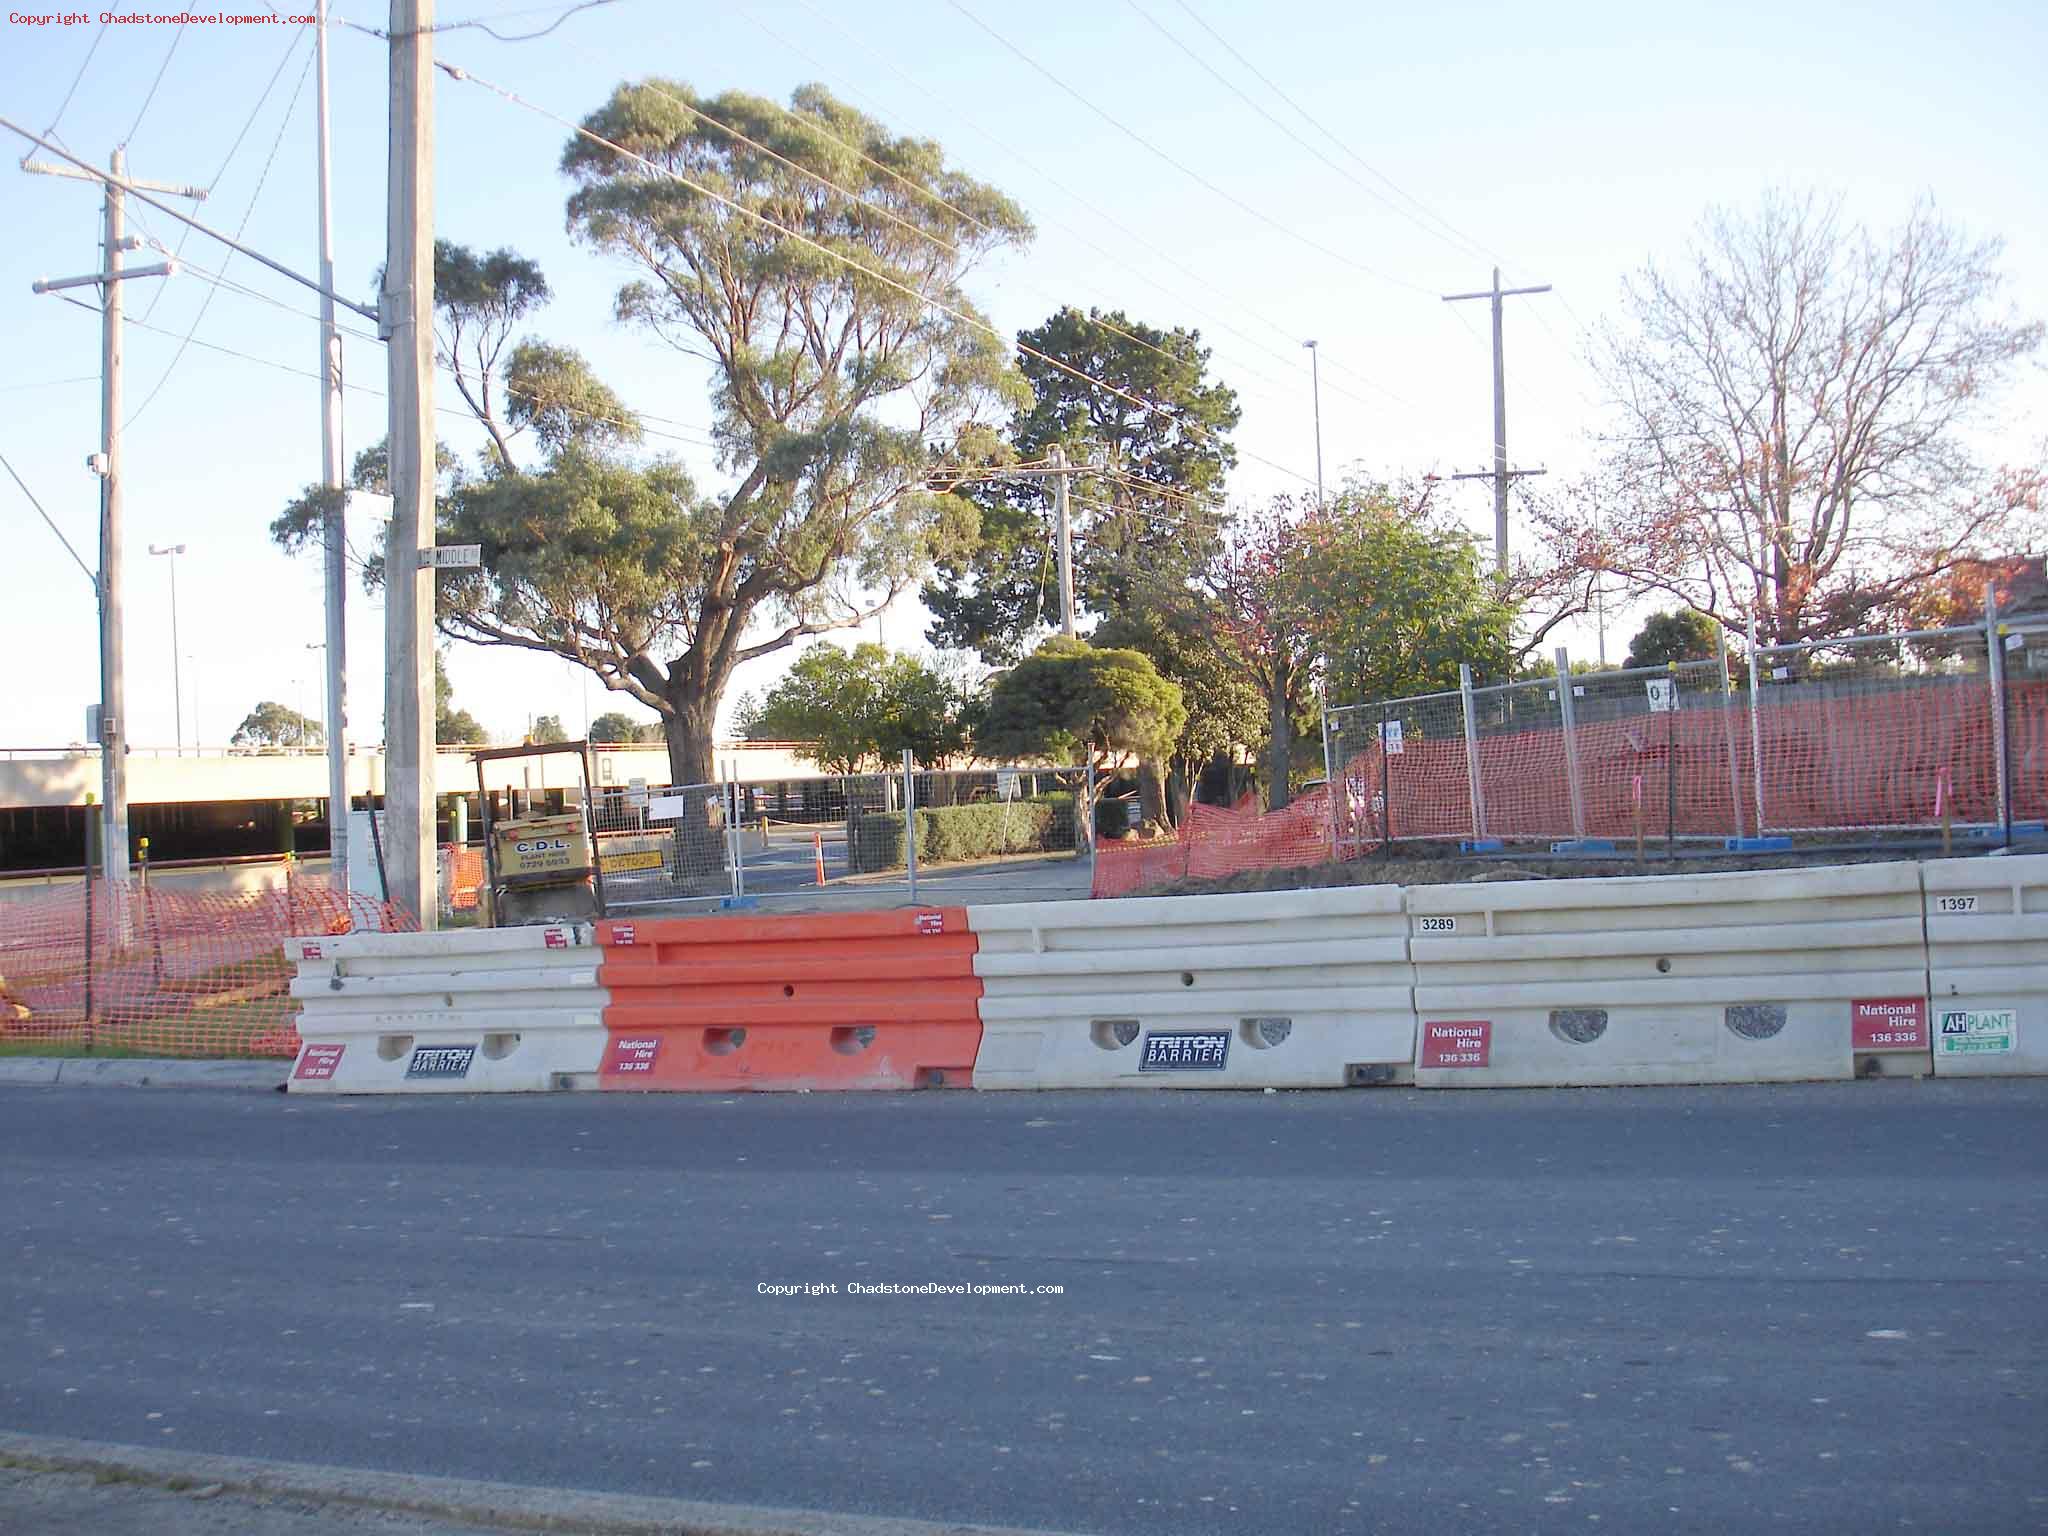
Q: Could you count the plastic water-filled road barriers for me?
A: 5